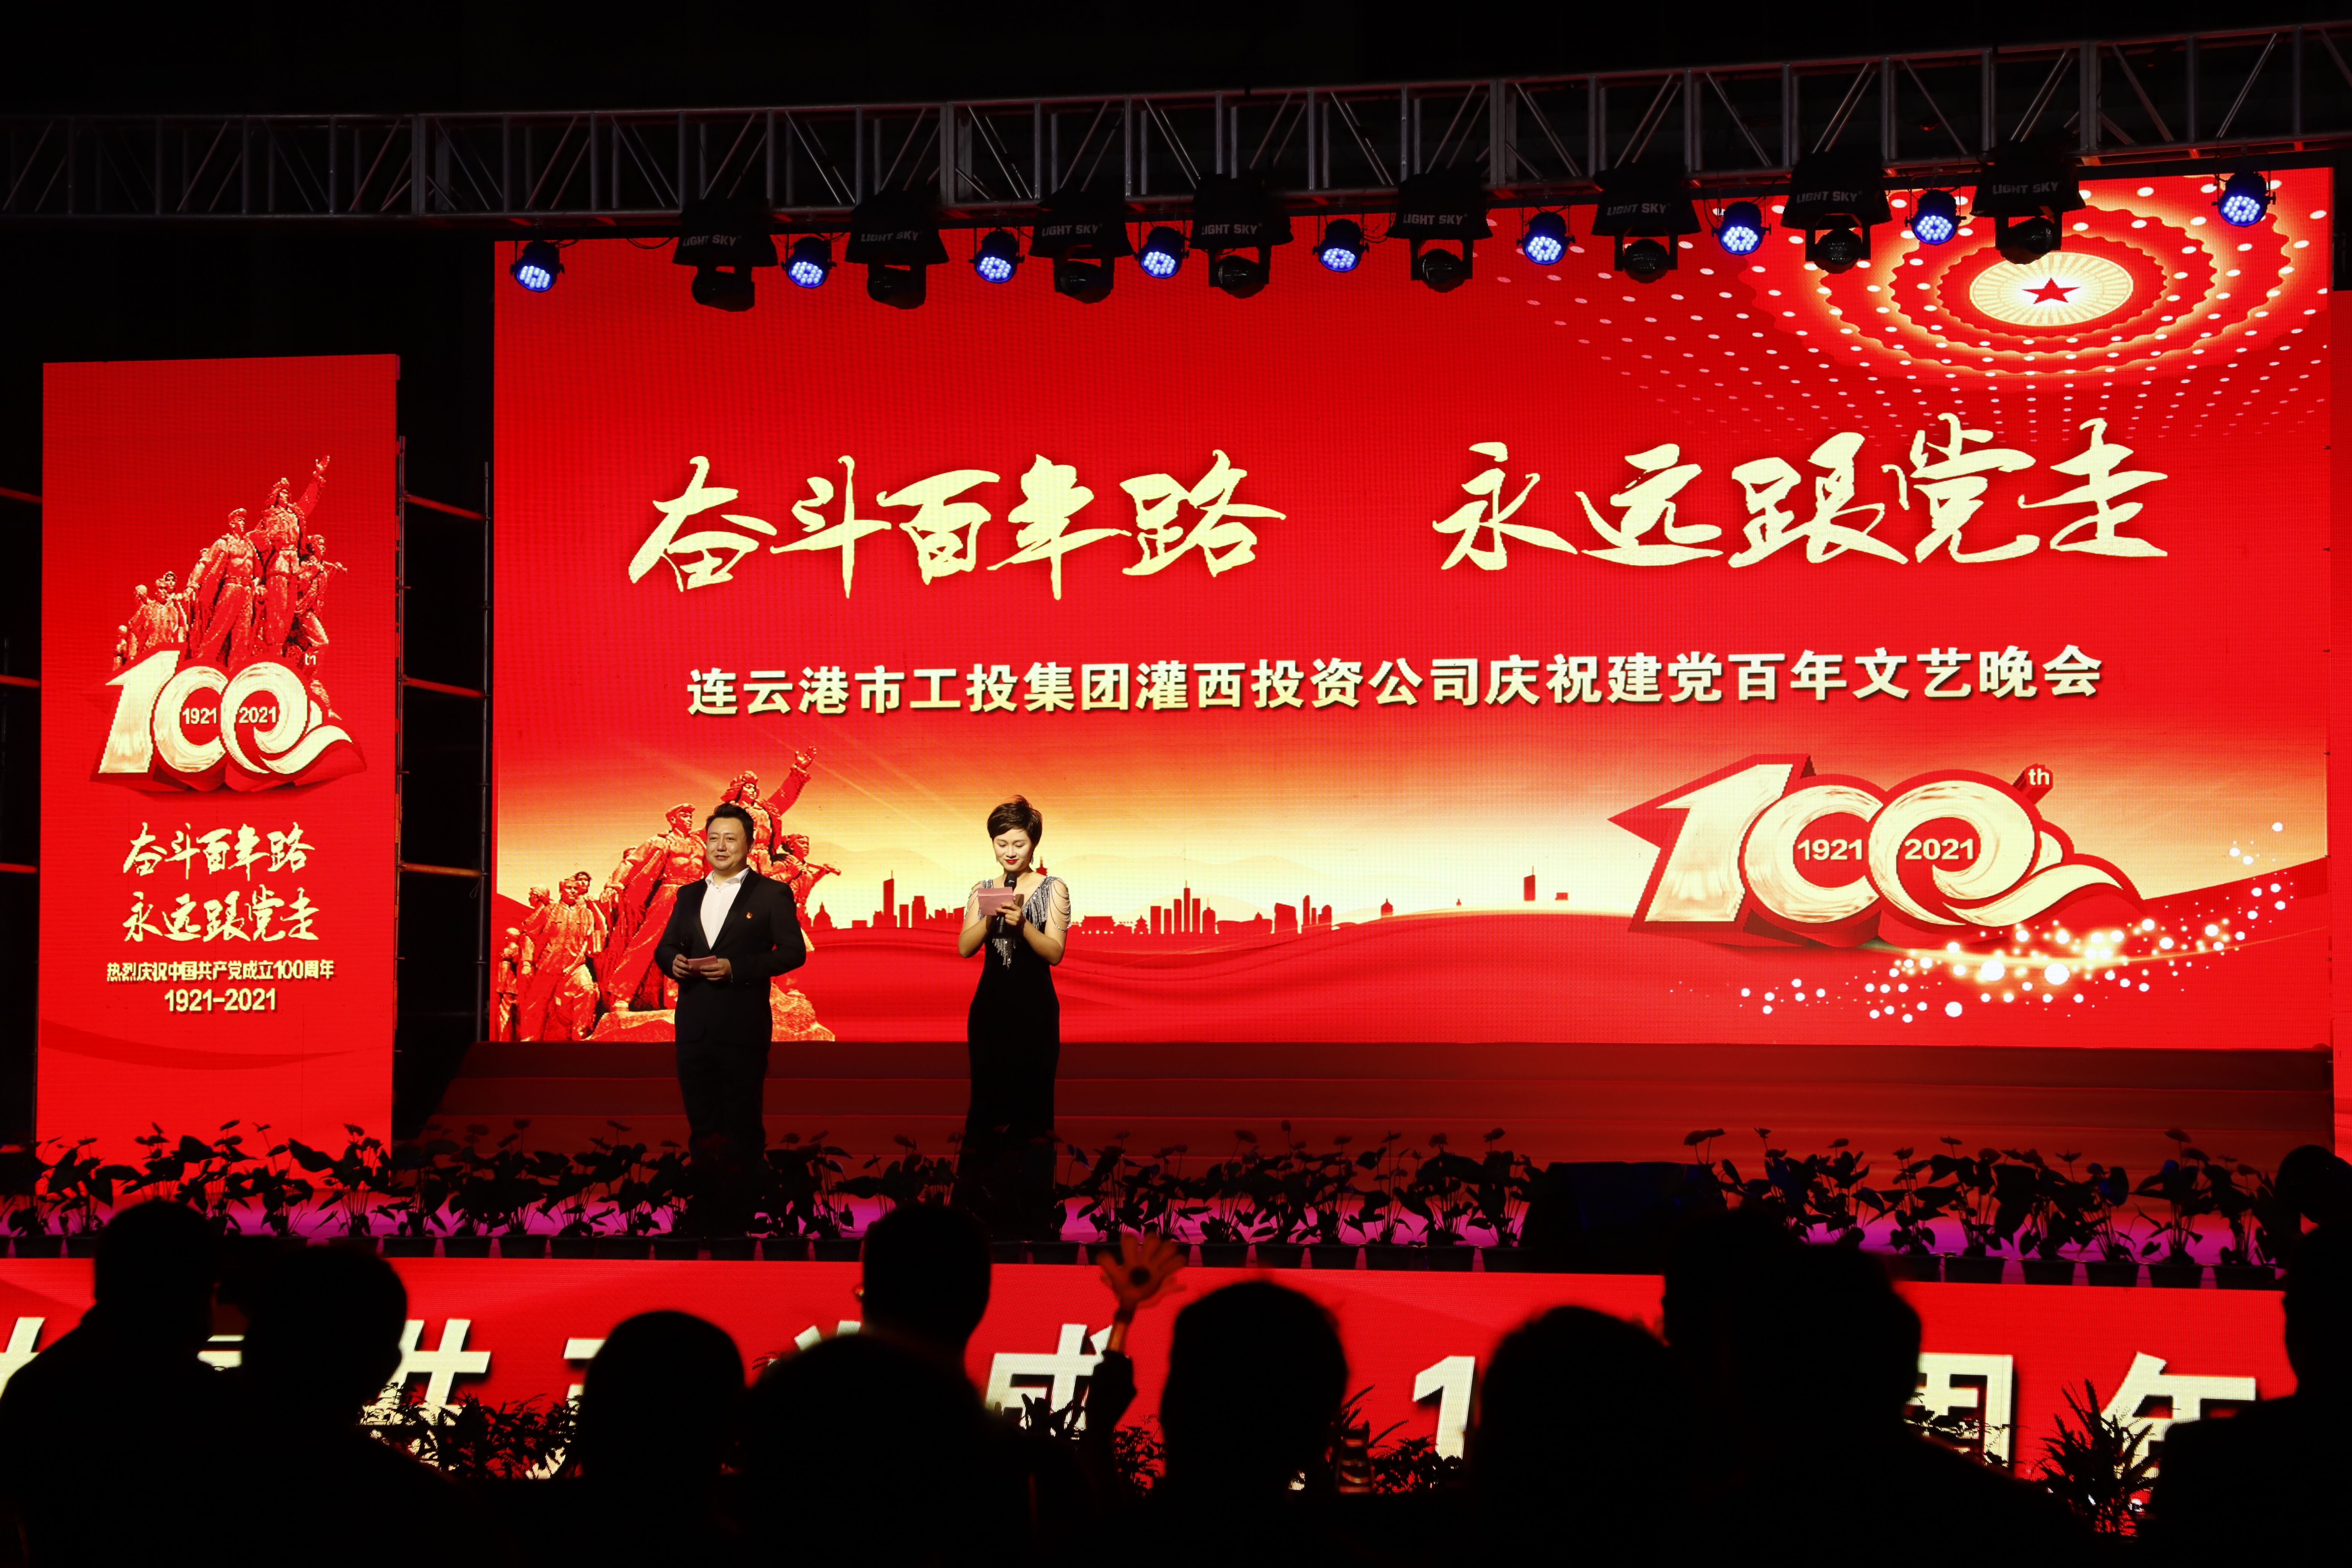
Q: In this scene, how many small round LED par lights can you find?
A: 9